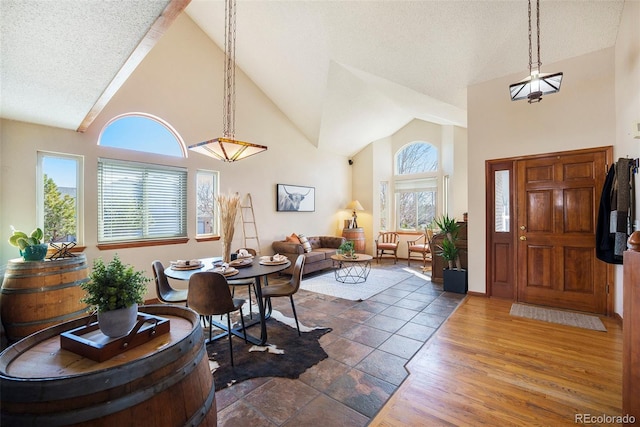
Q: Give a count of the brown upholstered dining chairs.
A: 4